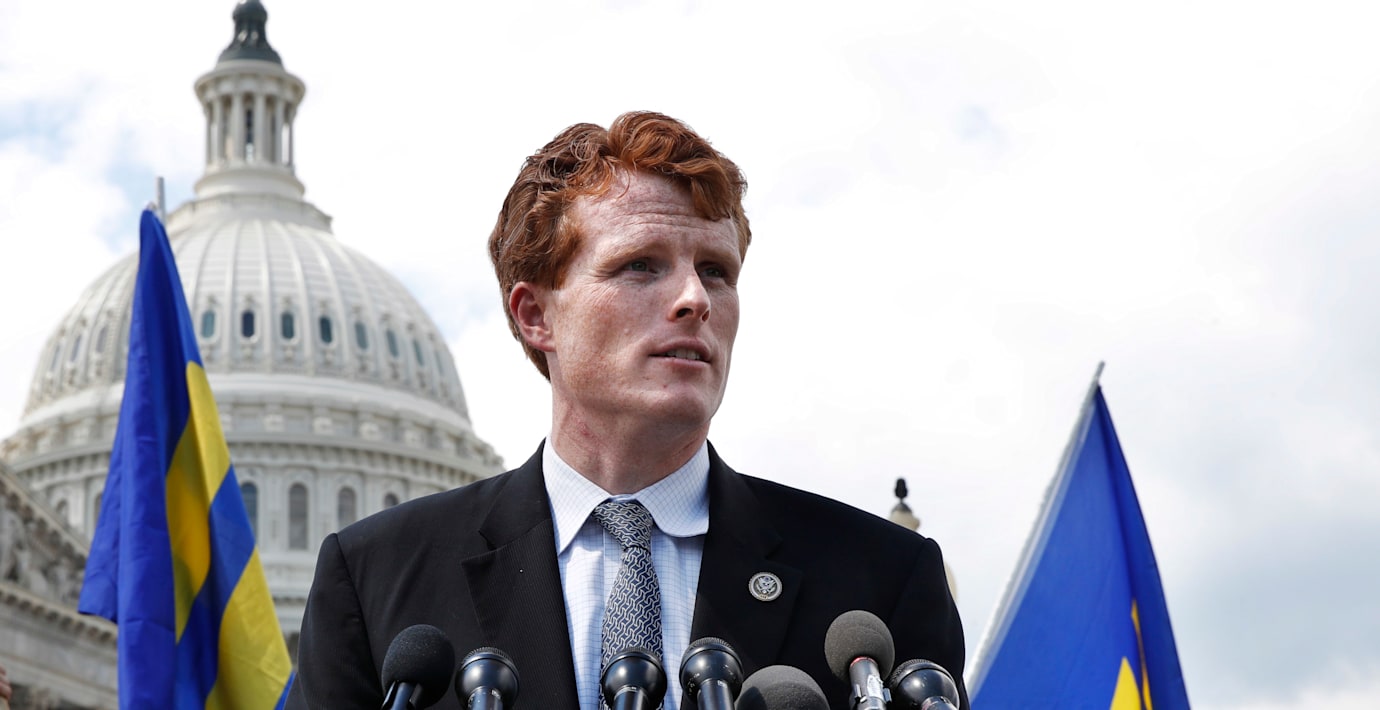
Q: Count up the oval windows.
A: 11